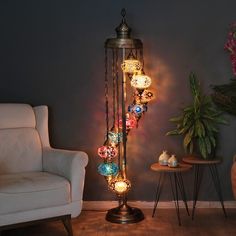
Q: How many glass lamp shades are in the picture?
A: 9